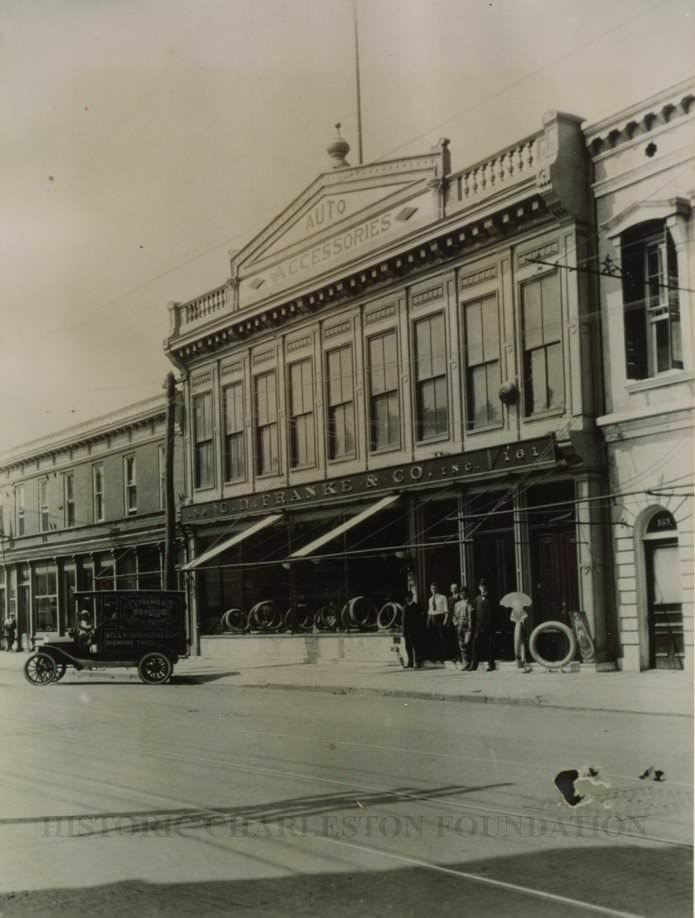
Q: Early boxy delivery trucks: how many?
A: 1